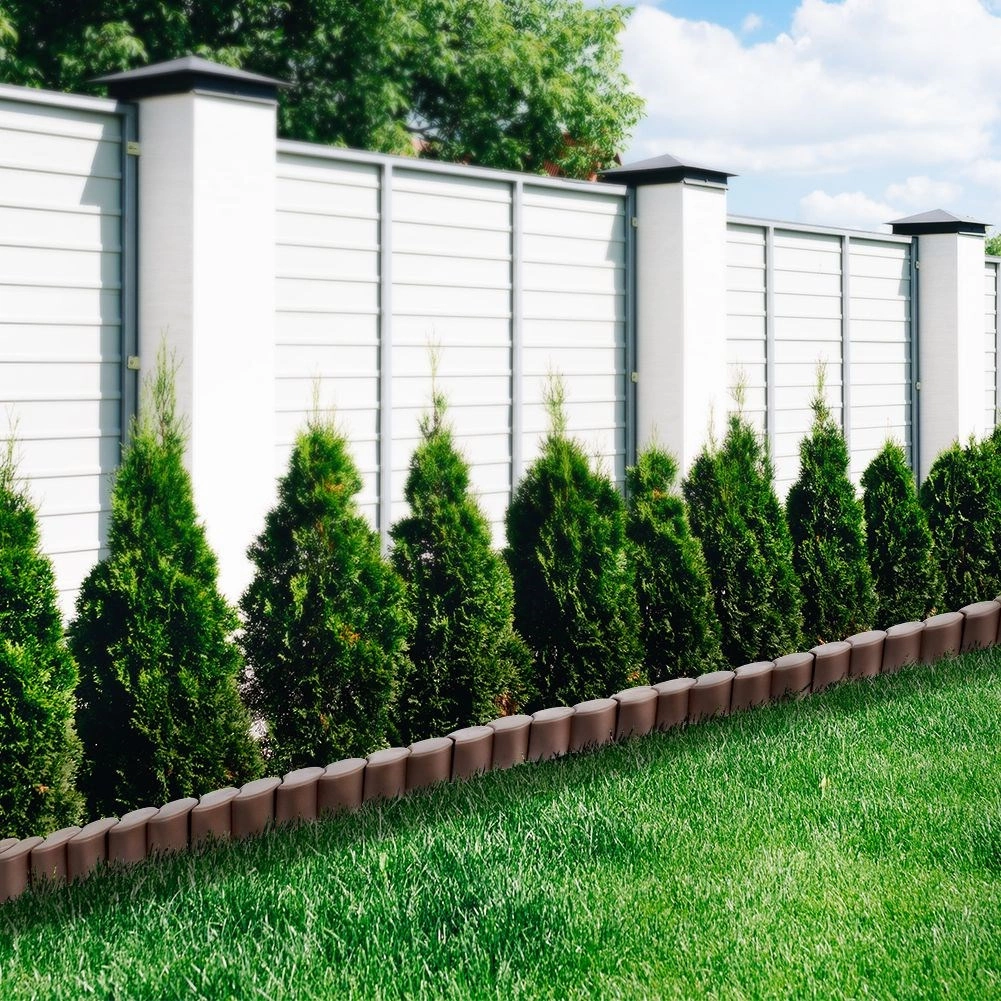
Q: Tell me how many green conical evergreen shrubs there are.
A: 10